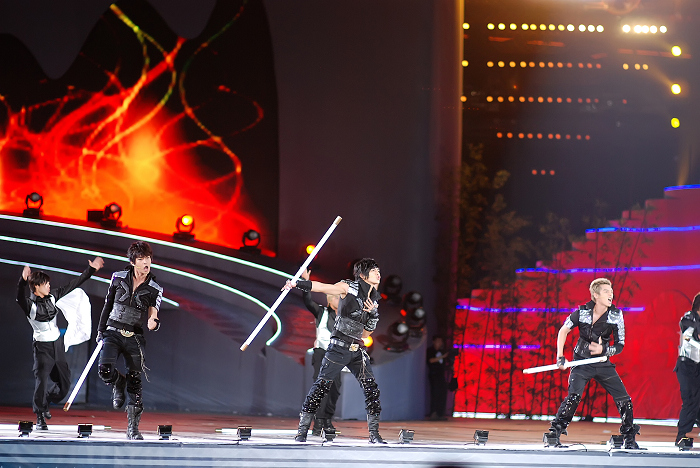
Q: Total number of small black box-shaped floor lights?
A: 10